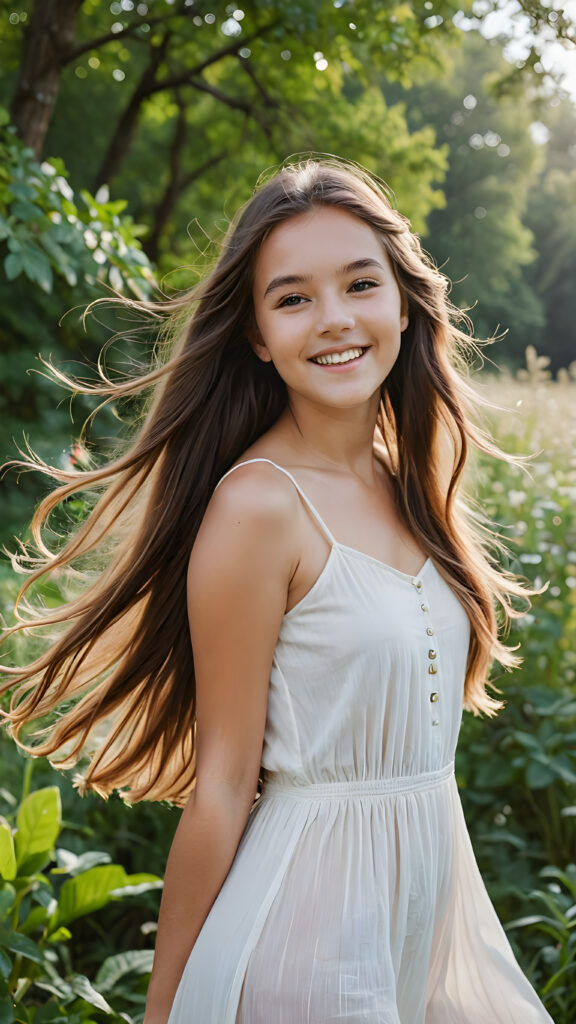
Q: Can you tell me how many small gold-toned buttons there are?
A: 7